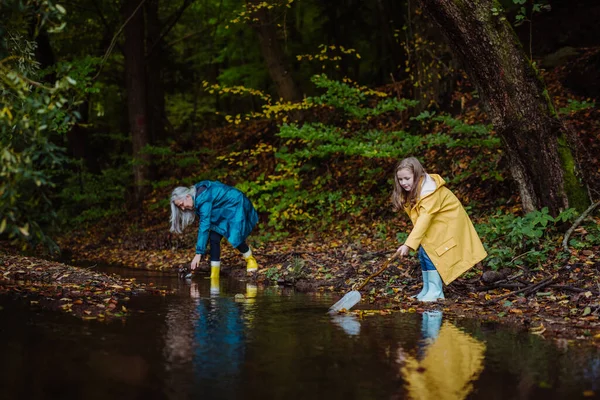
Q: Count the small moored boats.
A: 0